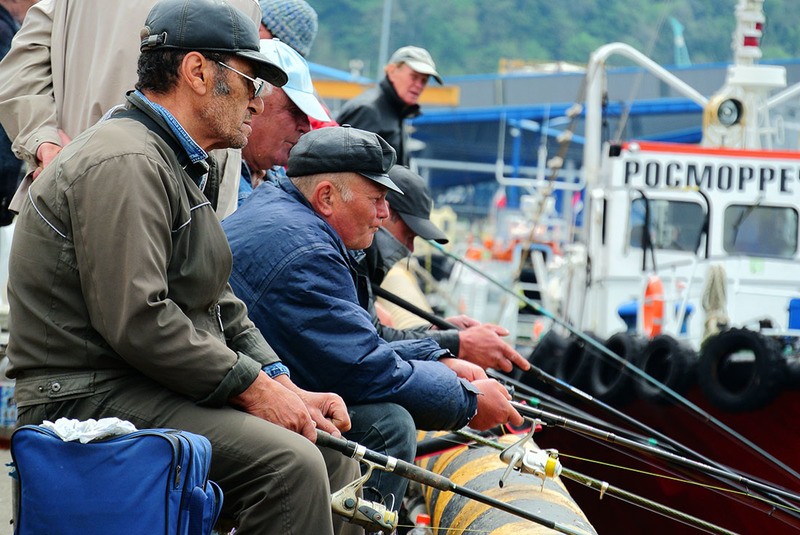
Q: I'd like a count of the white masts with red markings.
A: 1